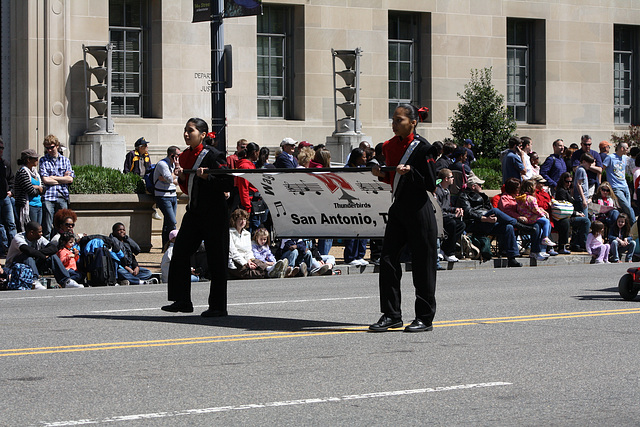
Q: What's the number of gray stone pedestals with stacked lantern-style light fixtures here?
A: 2